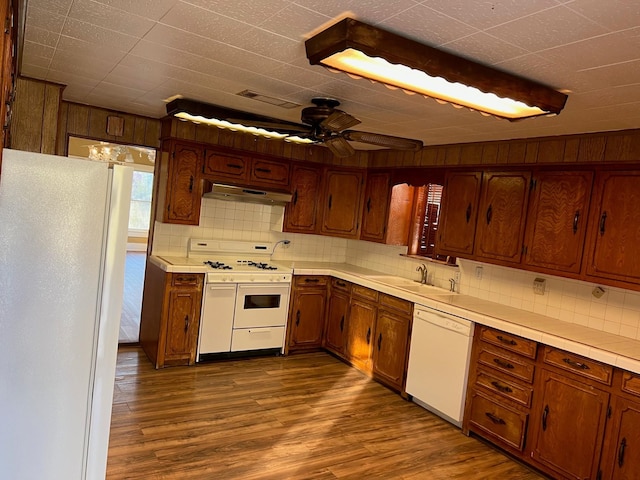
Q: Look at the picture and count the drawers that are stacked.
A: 4